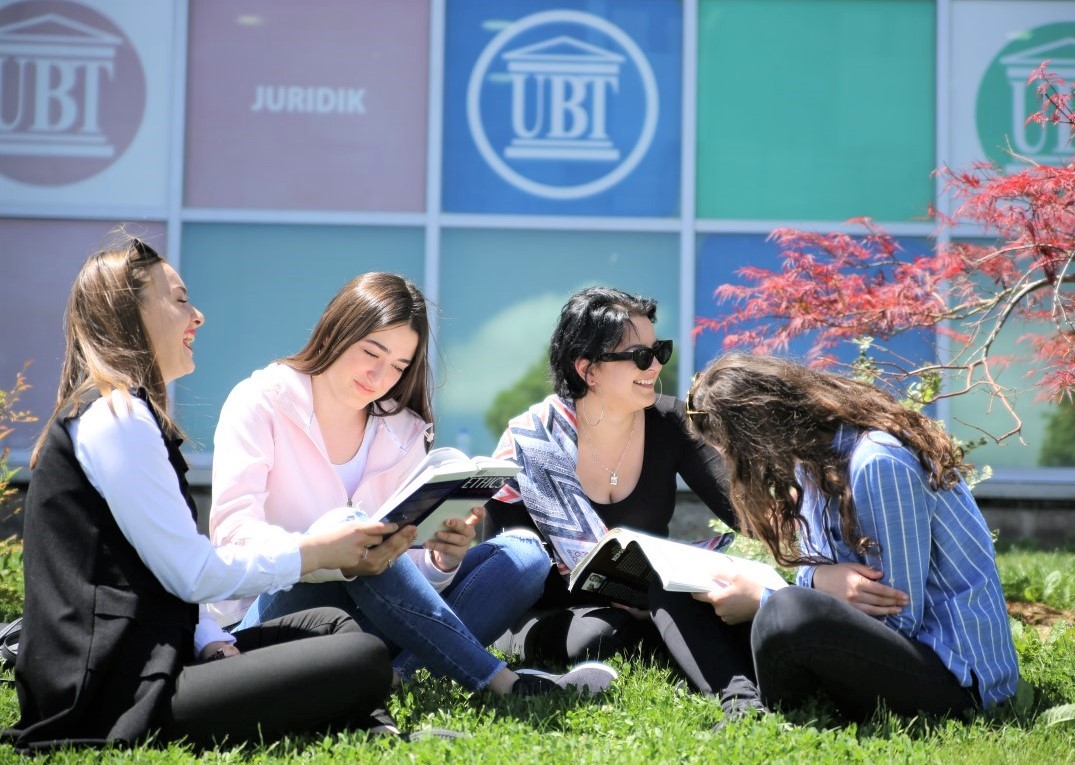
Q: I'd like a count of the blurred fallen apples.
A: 0